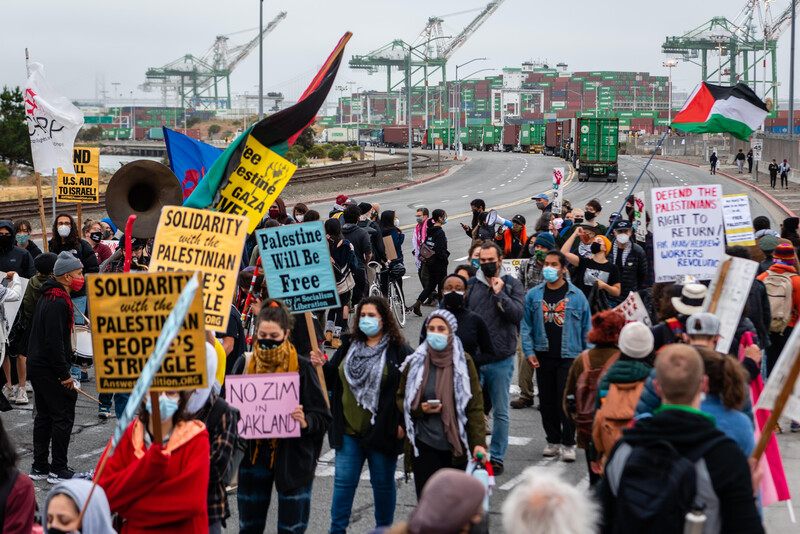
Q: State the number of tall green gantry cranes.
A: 3